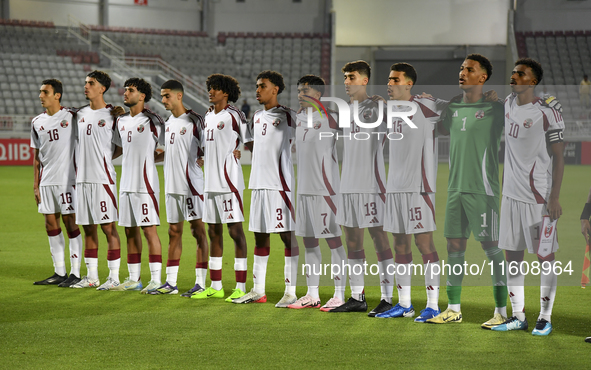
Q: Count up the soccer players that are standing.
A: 11